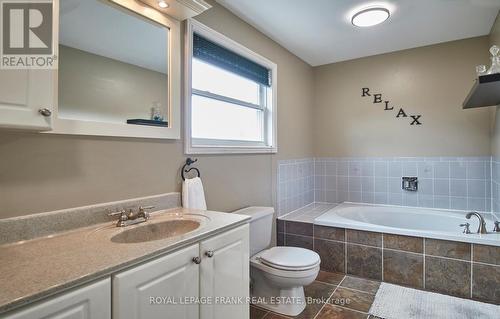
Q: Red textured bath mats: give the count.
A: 0